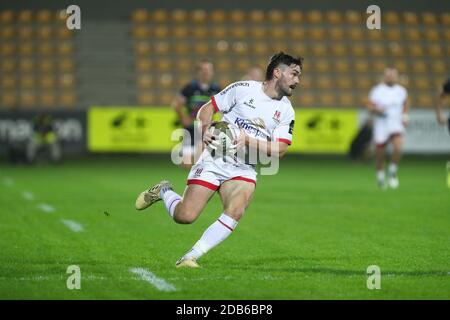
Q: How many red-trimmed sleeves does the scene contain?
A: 2